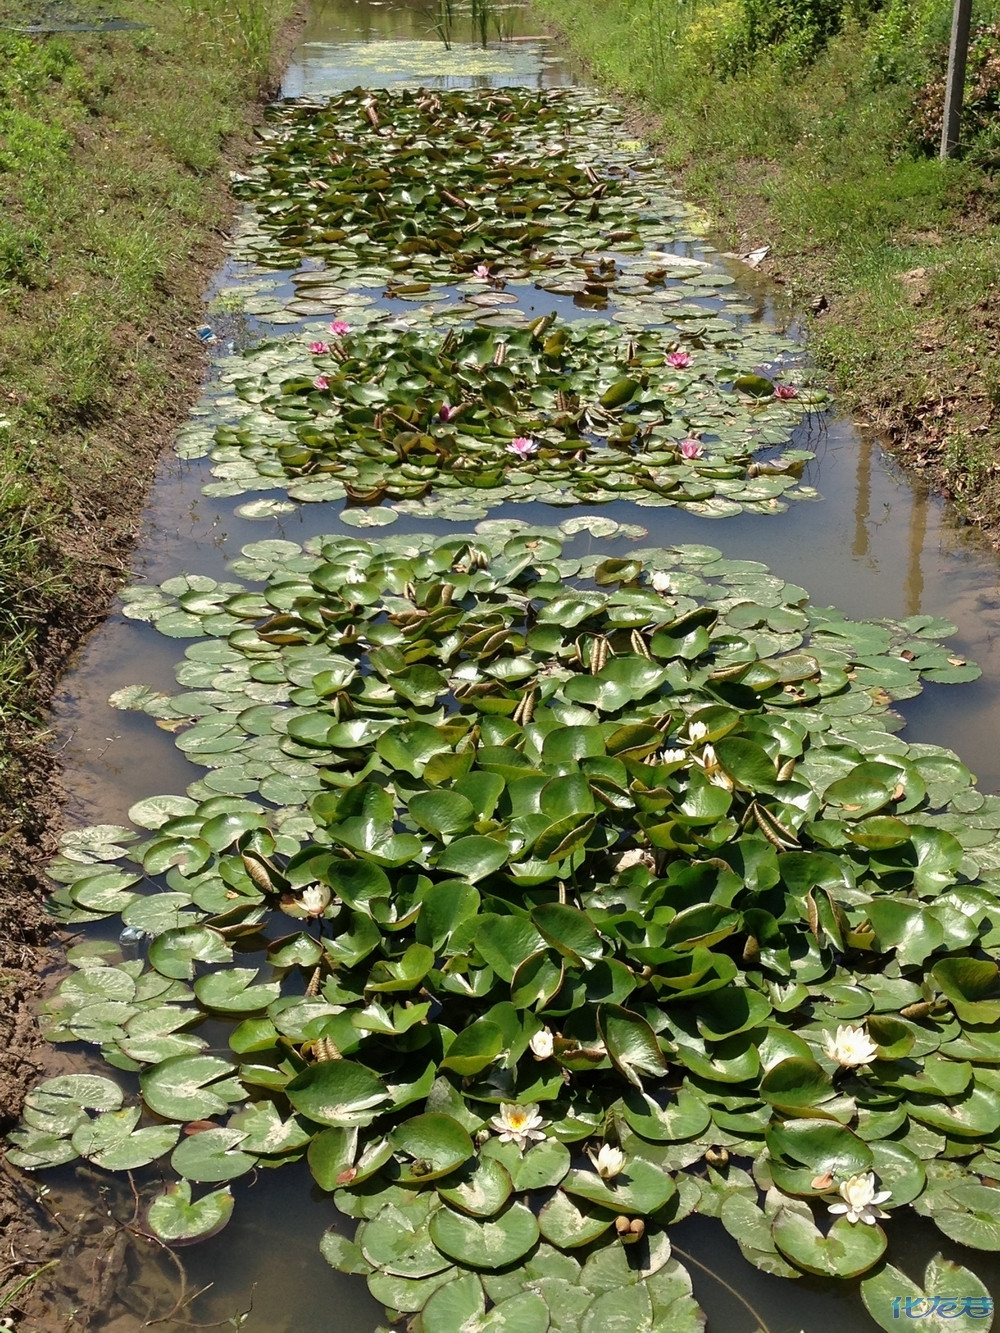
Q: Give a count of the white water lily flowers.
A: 11